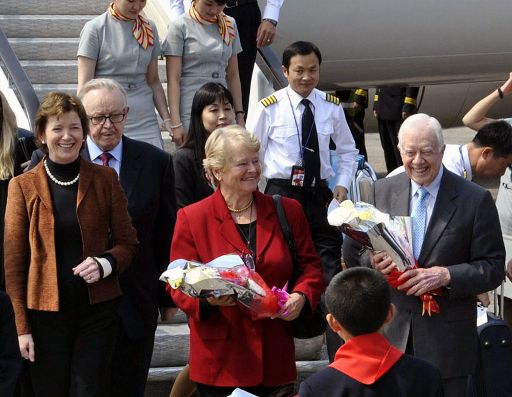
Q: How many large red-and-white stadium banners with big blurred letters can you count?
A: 0